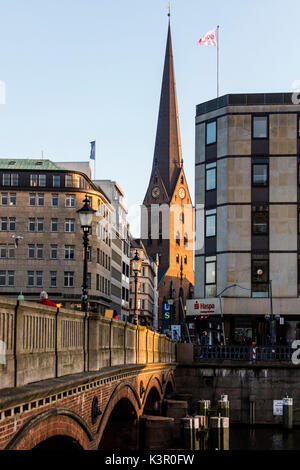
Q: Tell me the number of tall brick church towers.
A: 1